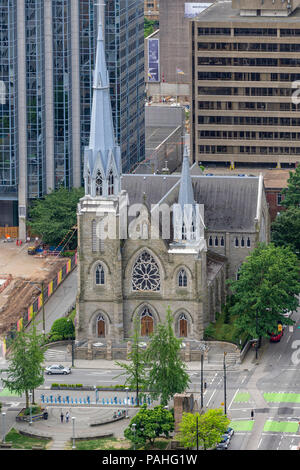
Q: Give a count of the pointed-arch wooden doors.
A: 3